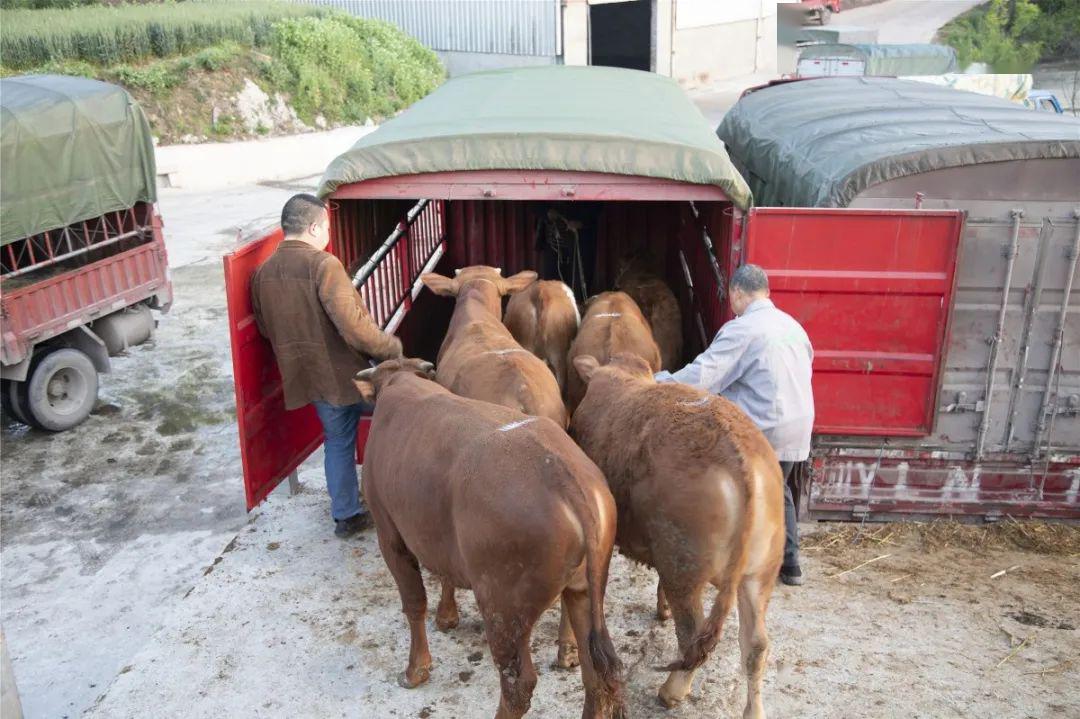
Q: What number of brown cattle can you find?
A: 6